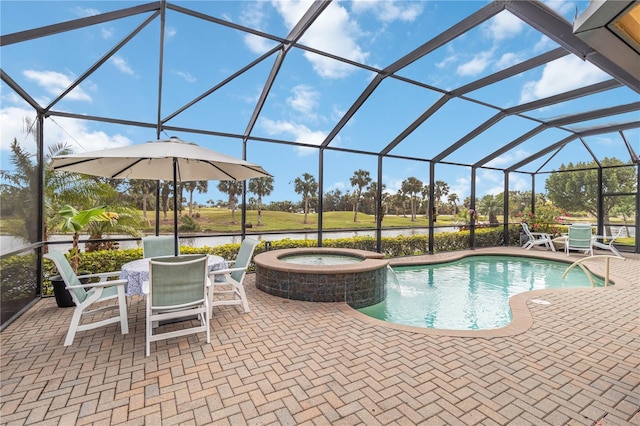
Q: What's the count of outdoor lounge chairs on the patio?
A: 3